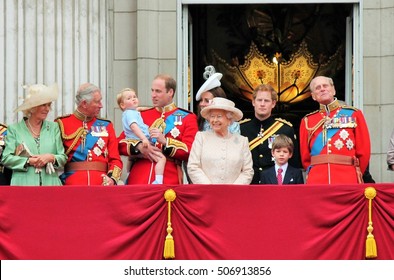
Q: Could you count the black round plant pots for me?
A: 0